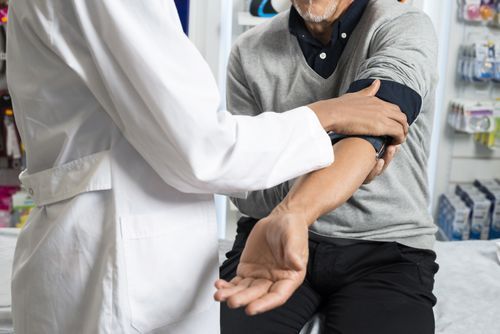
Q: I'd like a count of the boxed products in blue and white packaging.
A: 3